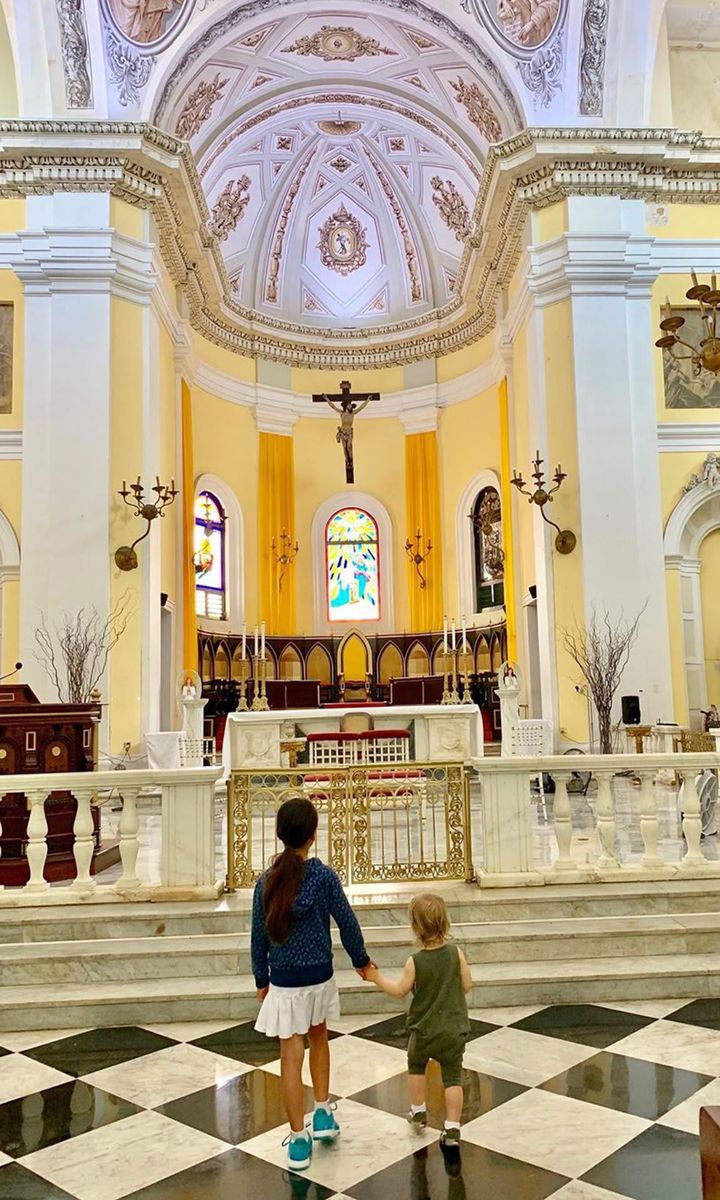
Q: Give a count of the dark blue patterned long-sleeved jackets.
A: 1